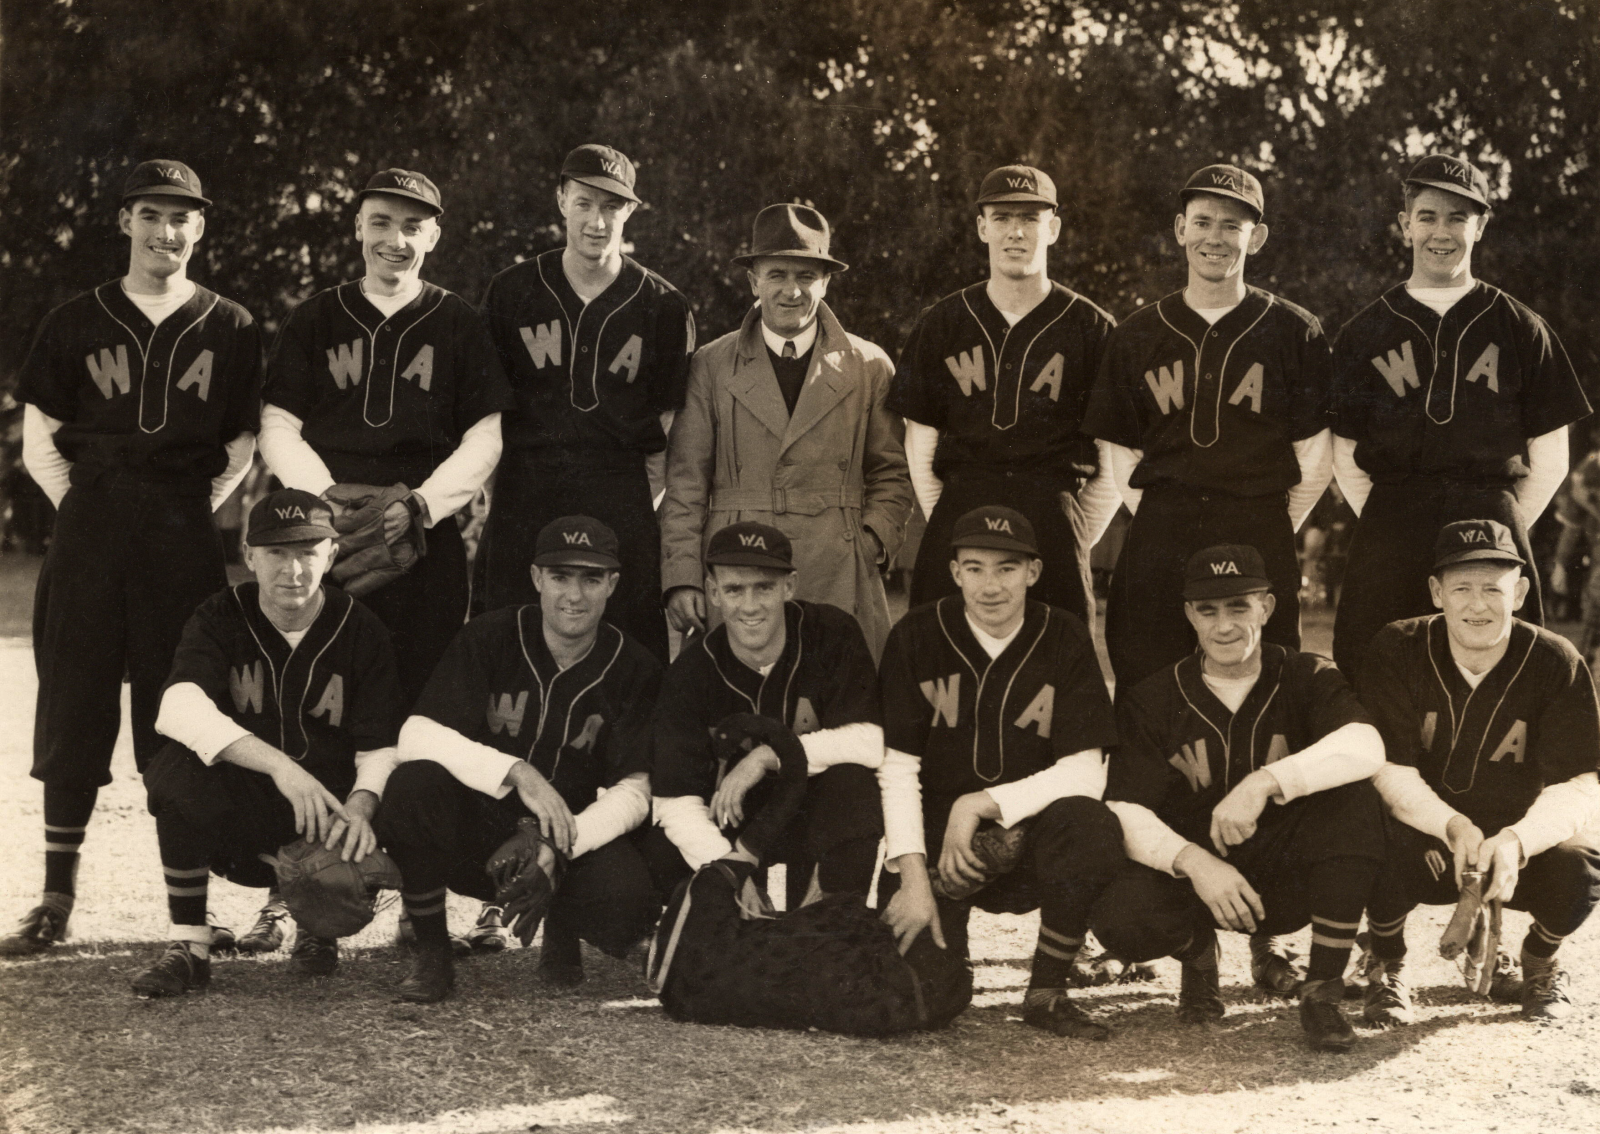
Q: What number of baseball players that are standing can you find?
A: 6